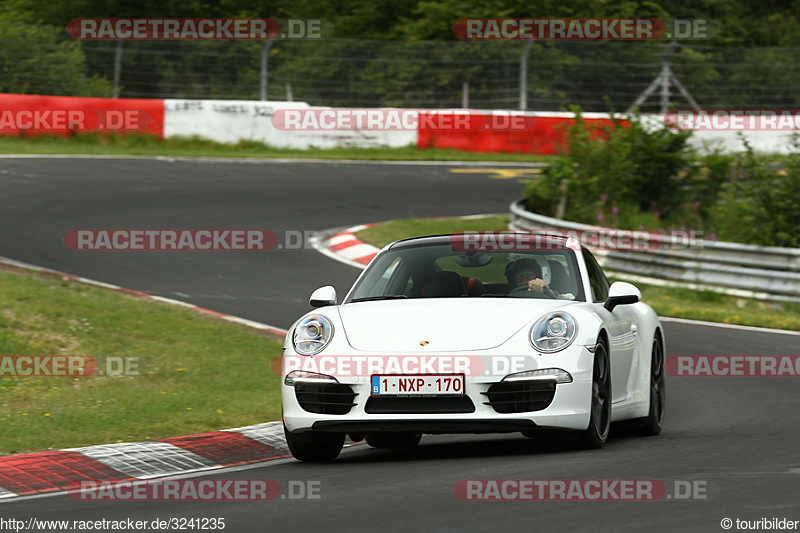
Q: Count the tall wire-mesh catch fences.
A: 1